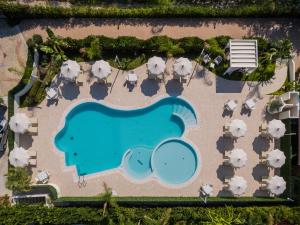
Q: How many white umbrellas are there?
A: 12